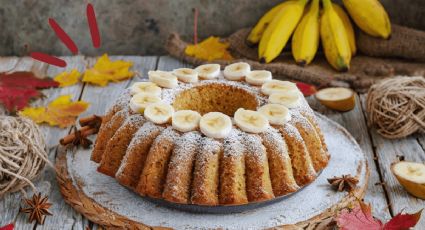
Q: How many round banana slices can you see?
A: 14